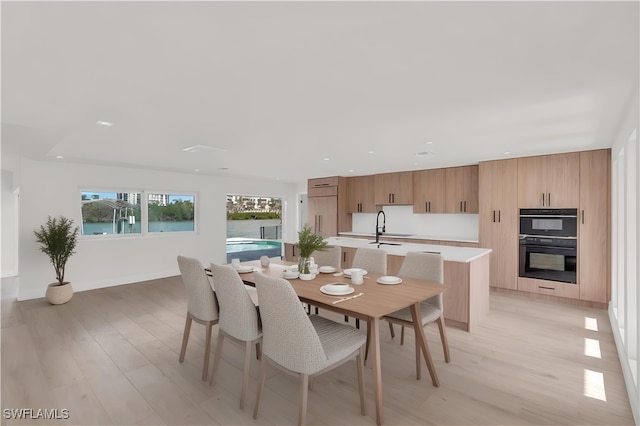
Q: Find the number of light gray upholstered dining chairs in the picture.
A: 6